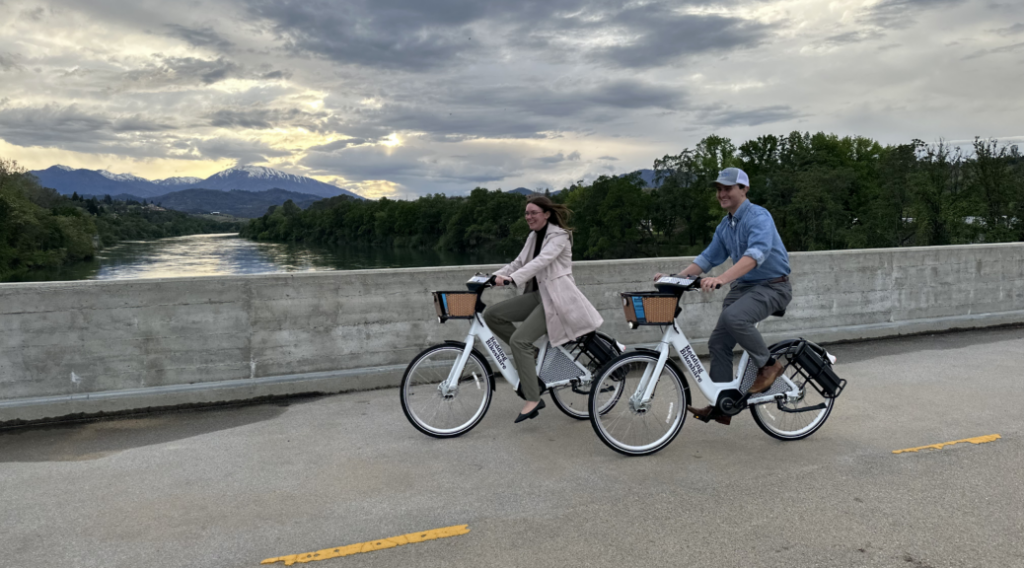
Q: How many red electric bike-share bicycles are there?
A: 0